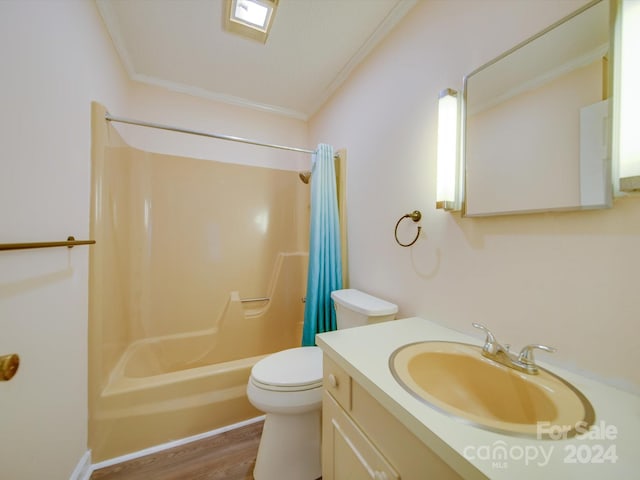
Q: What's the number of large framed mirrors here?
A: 1